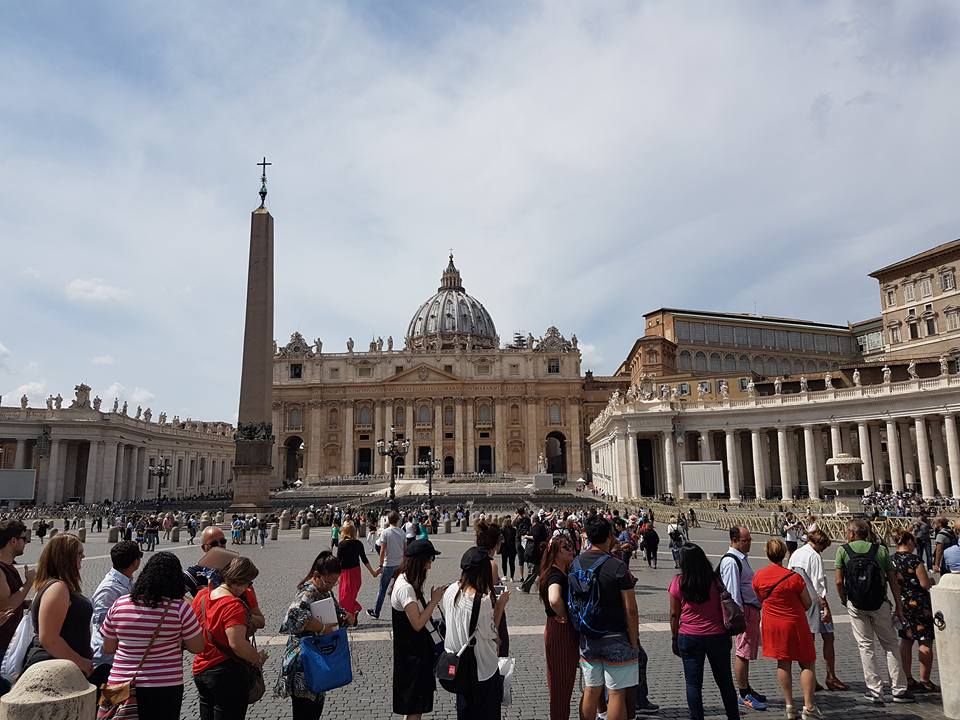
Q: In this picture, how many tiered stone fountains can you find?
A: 1